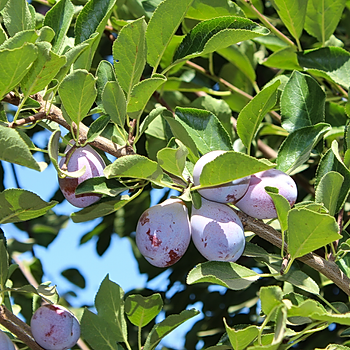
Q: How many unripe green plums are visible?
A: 0